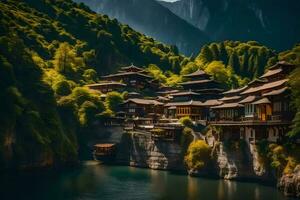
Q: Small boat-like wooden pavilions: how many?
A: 1